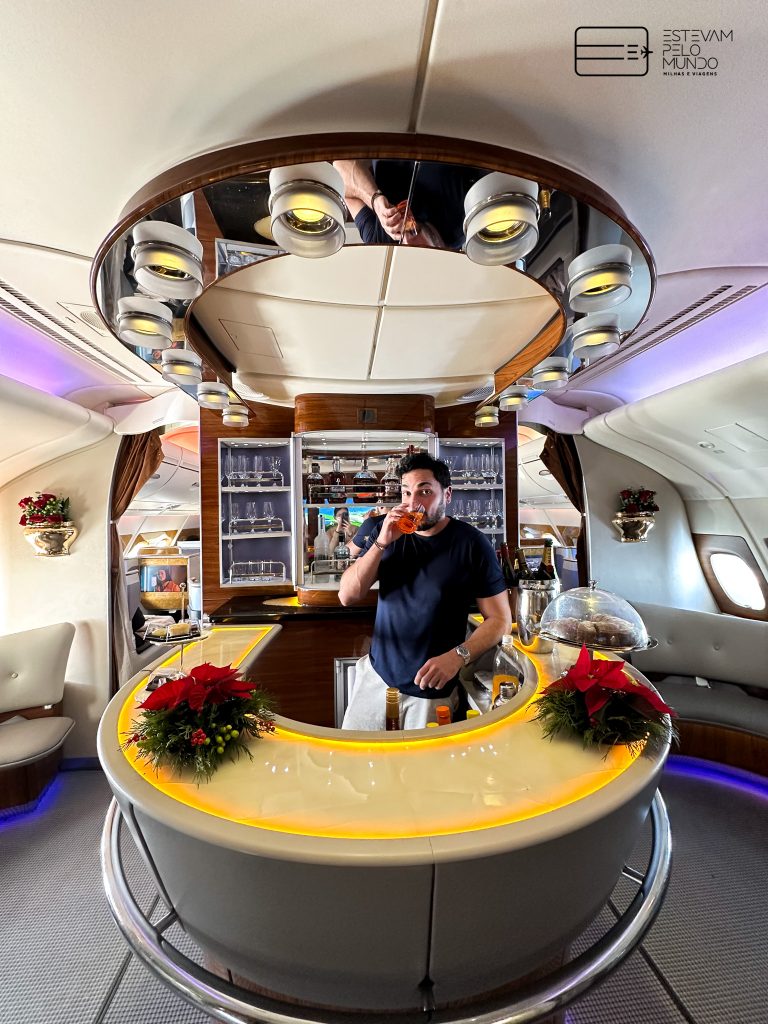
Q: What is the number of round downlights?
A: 12